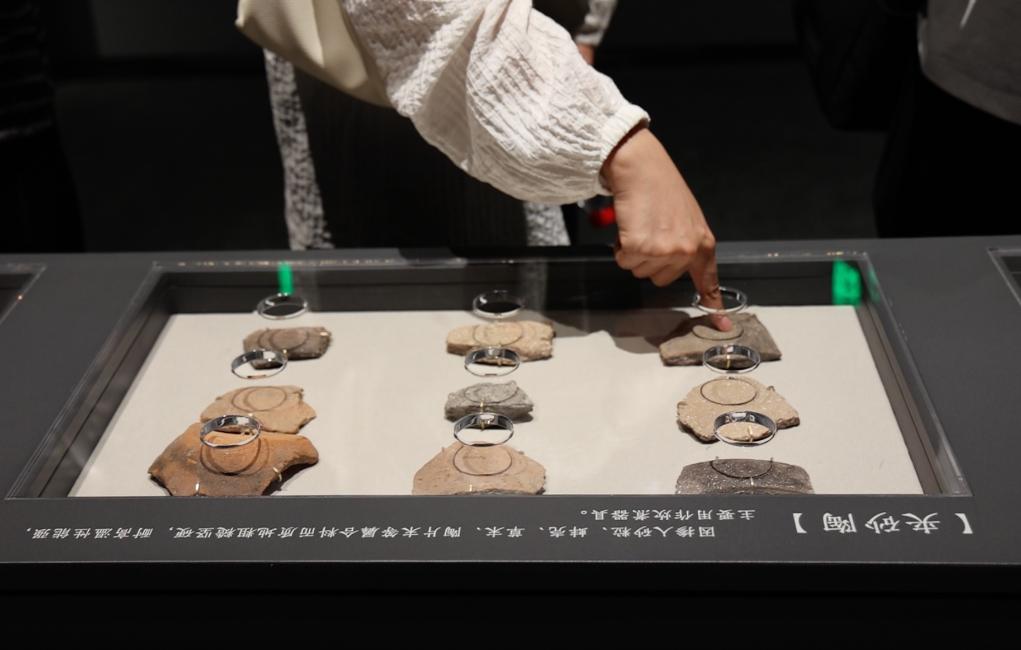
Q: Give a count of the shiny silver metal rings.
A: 9